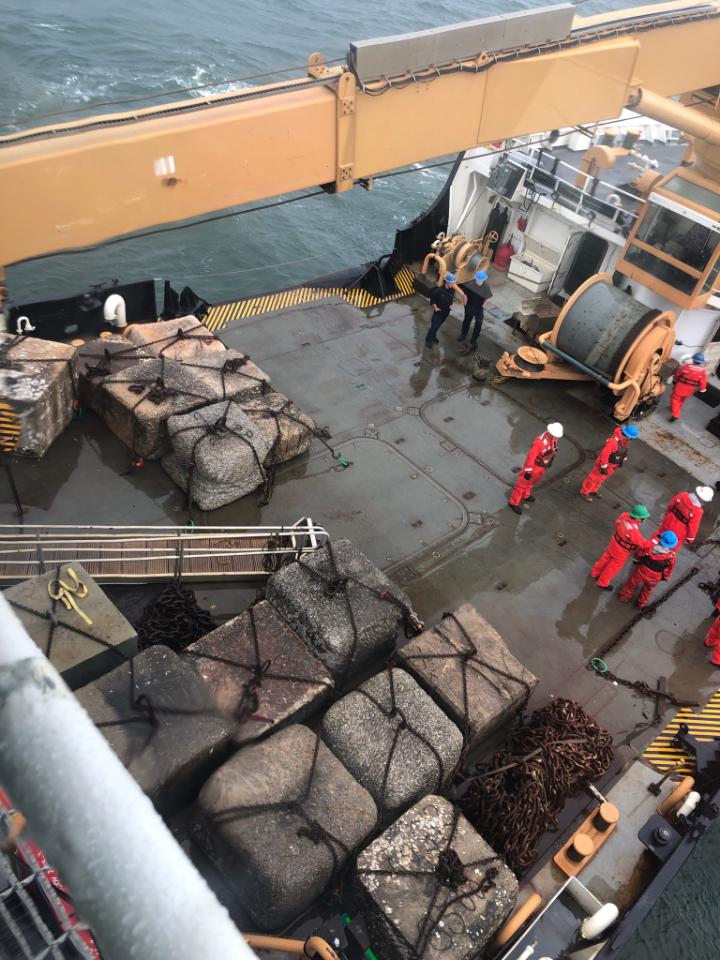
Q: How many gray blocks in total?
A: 15